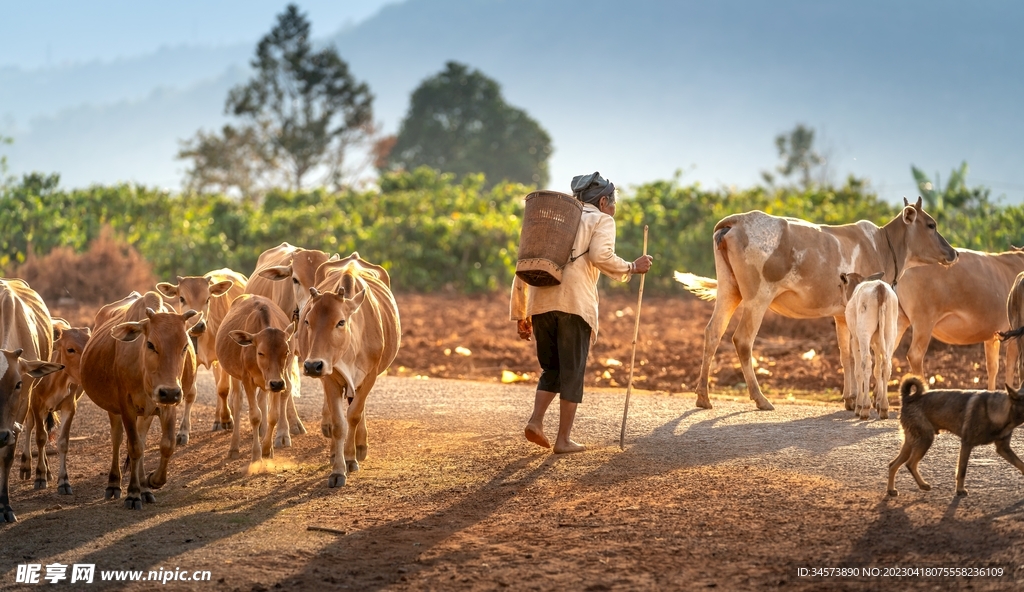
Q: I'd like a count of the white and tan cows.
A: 2